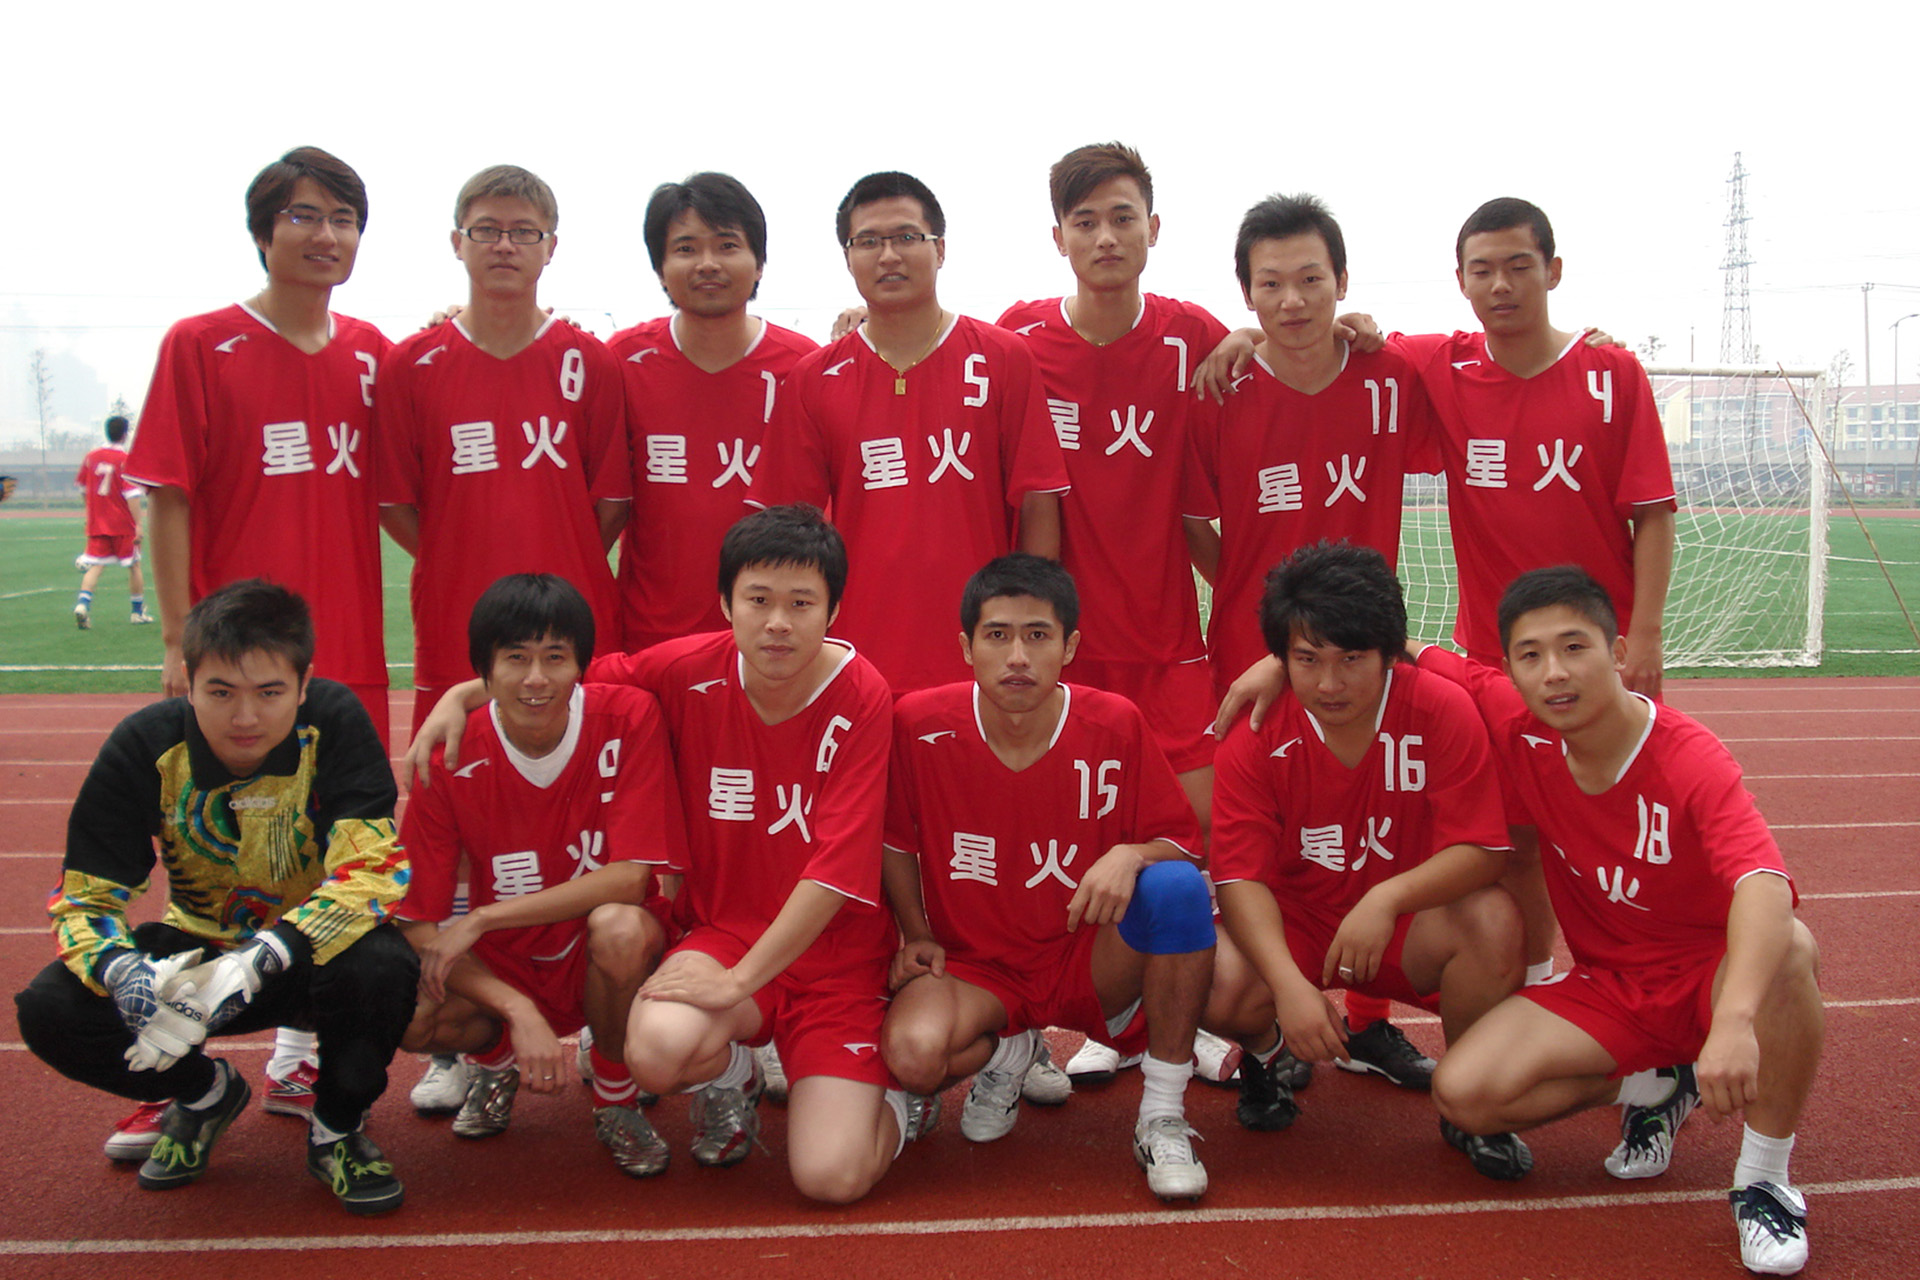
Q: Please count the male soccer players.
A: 14